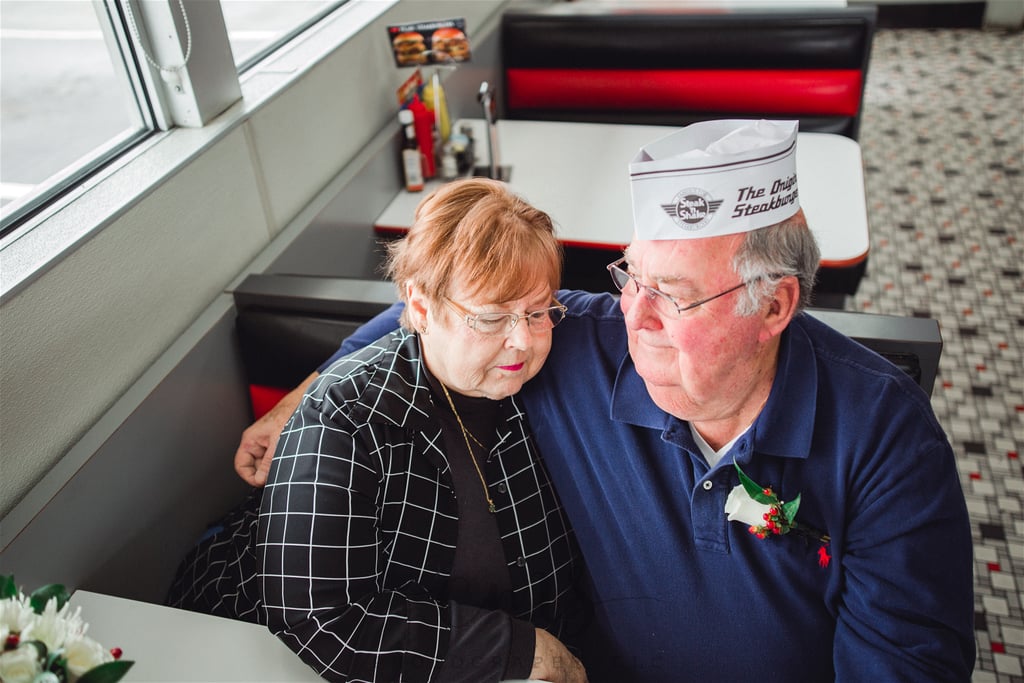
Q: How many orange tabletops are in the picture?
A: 0